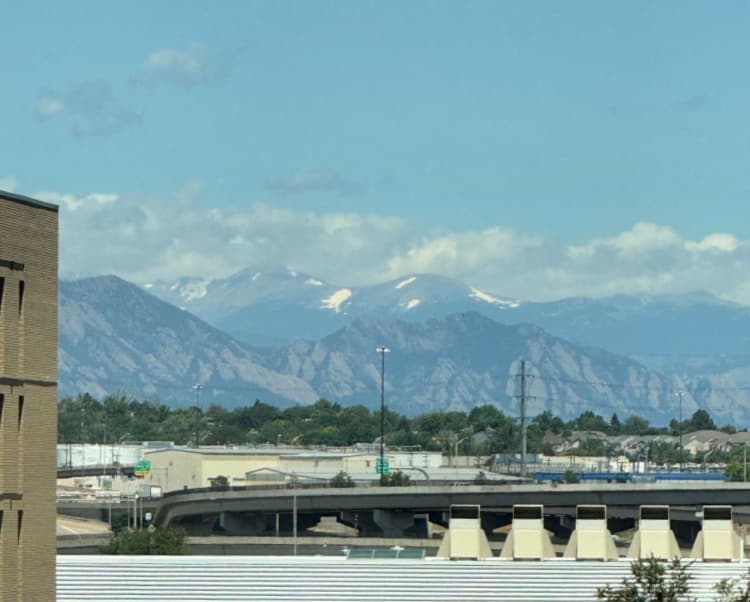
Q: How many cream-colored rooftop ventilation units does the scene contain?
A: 5